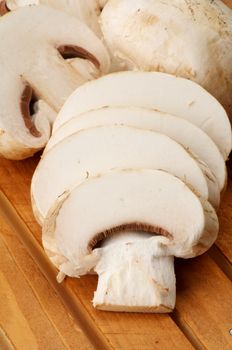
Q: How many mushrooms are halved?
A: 1